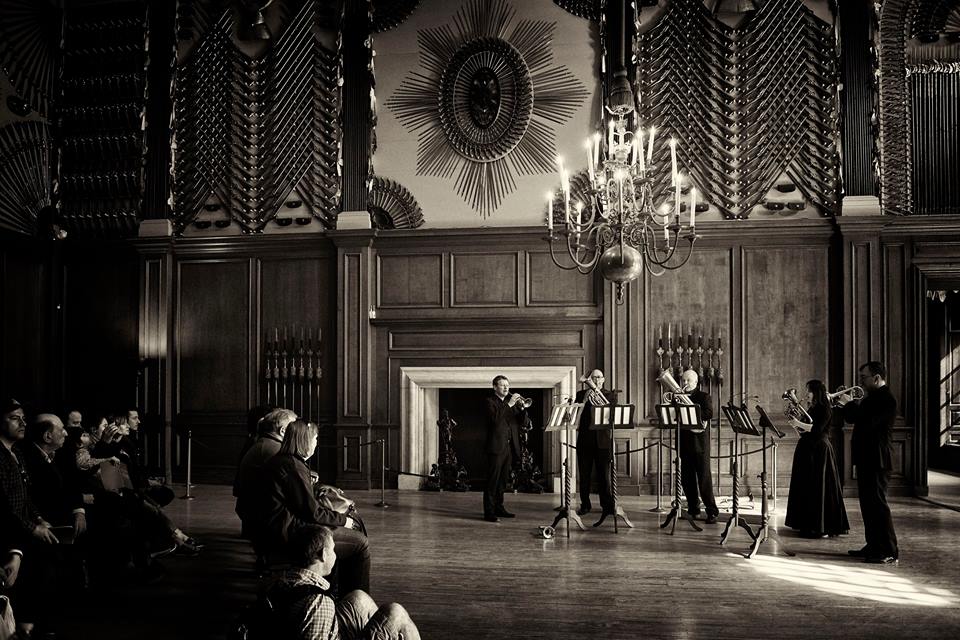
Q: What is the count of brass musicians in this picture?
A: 5